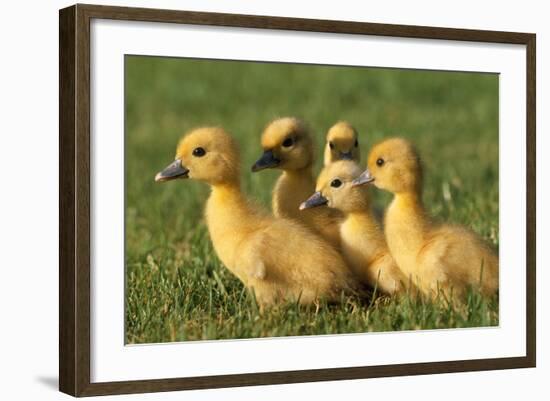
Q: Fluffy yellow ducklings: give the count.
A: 5